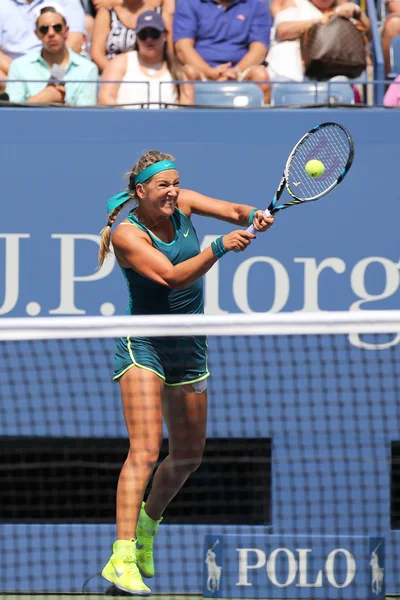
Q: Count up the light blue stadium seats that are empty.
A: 2